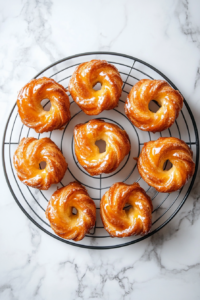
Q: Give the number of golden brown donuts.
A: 8